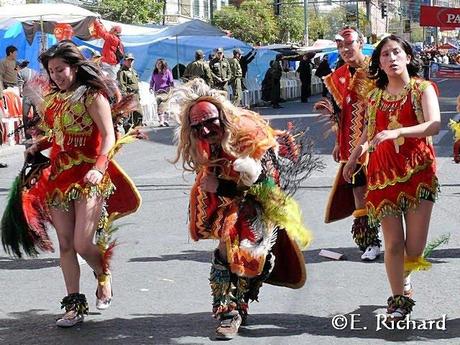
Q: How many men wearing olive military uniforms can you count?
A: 4